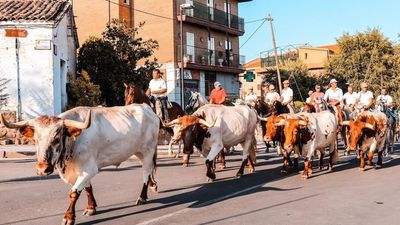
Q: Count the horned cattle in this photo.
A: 5